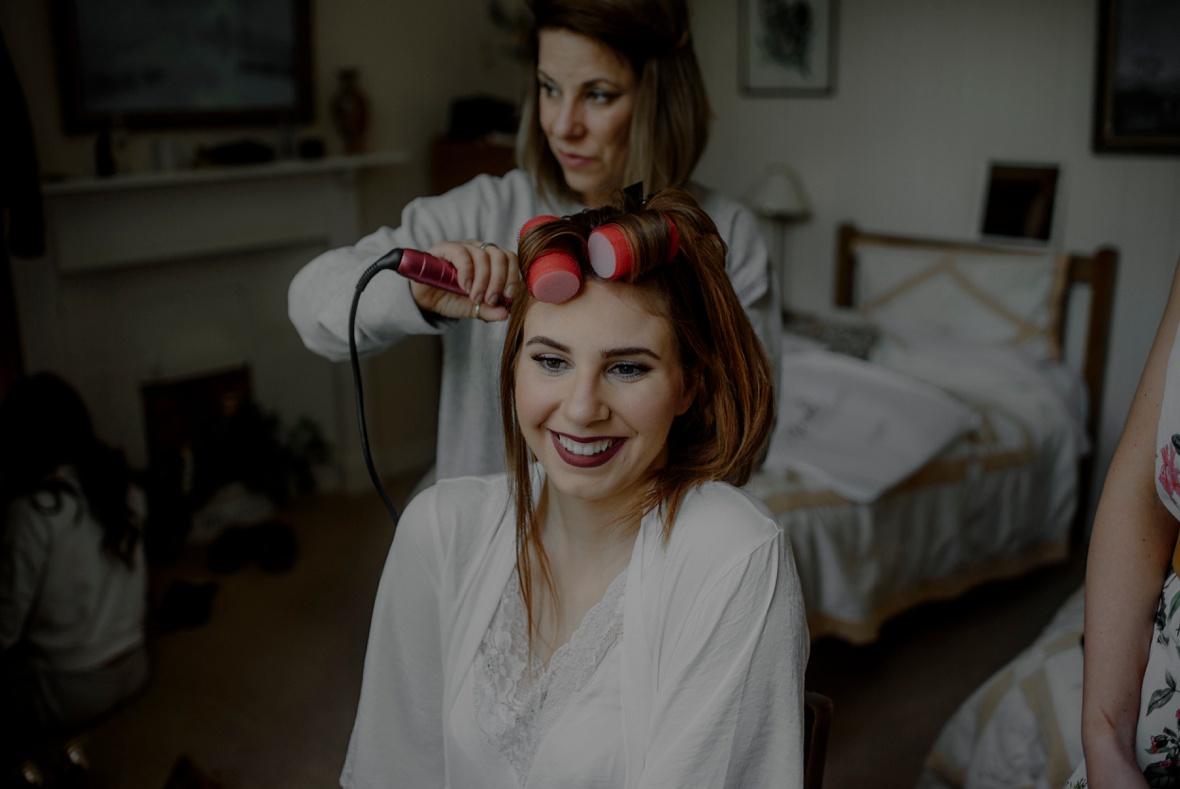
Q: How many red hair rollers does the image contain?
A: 2